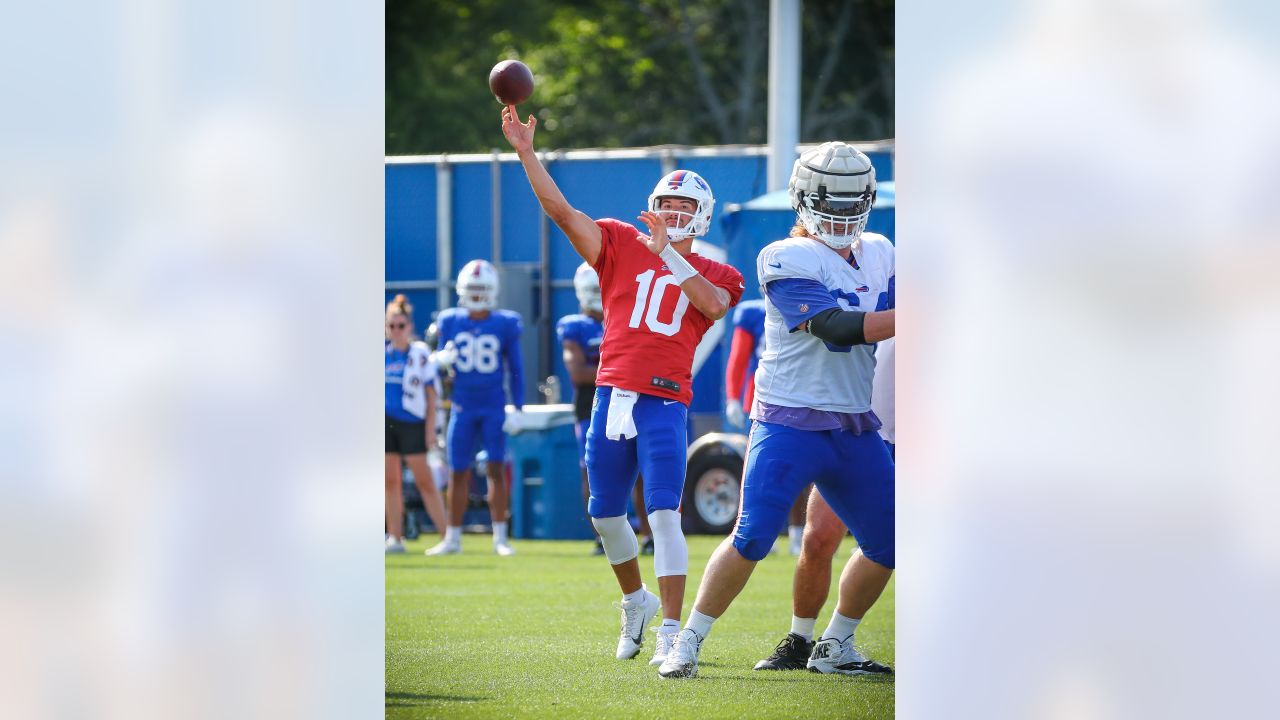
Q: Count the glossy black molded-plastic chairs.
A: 0